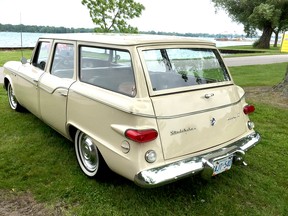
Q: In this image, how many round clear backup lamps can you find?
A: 2